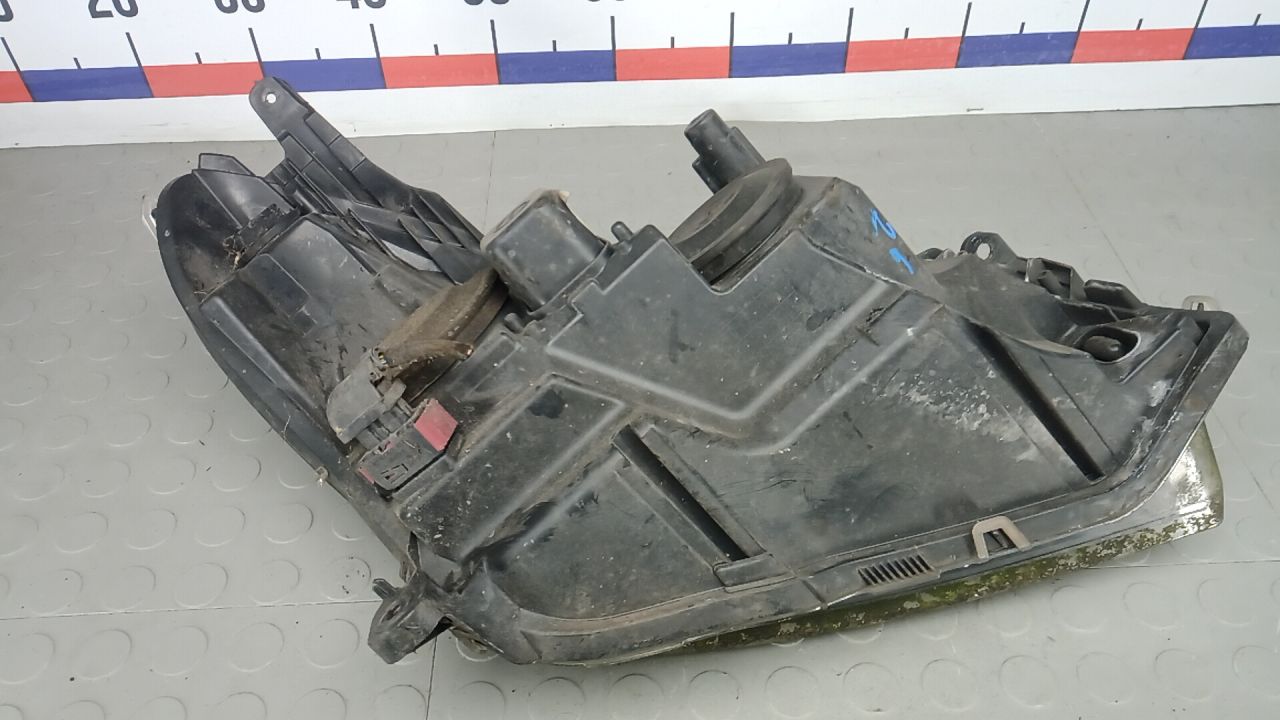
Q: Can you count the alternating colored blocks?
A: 12